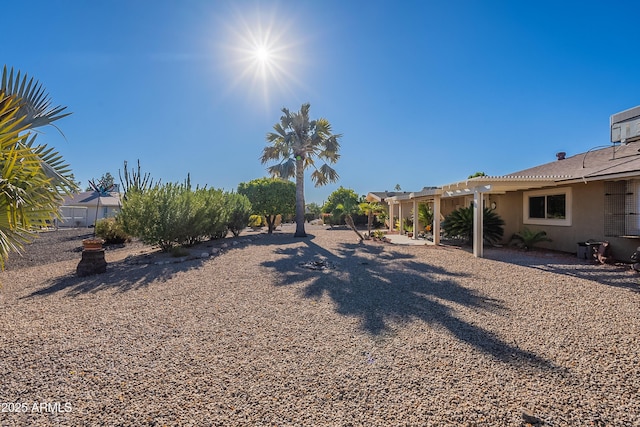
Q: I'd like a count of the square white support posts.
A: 5